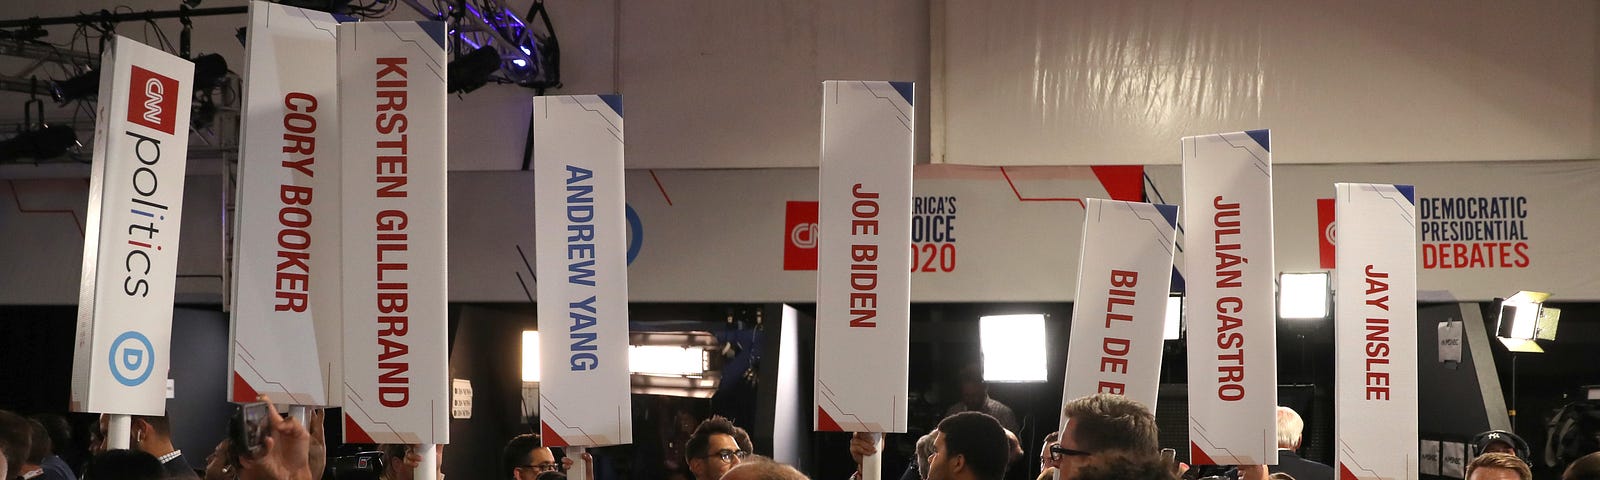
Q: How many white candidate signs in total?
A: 7